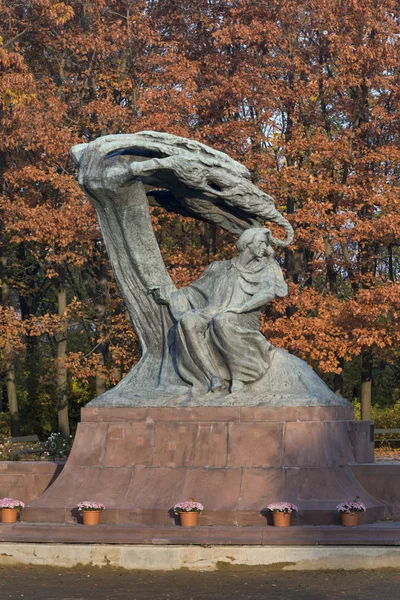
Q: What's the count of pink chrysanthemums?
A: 5